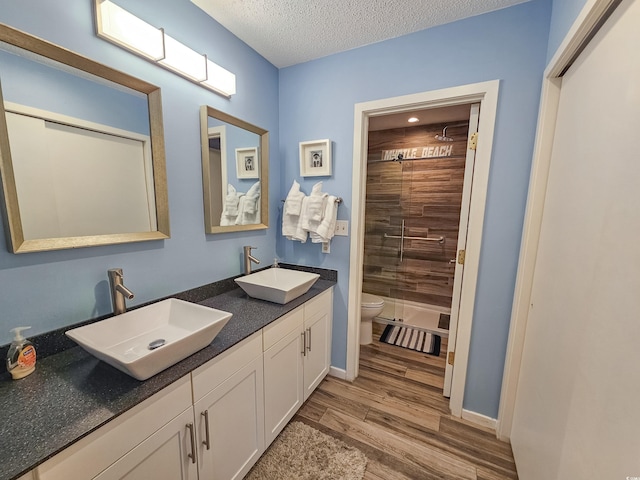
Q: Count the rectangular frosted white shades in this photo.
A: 3